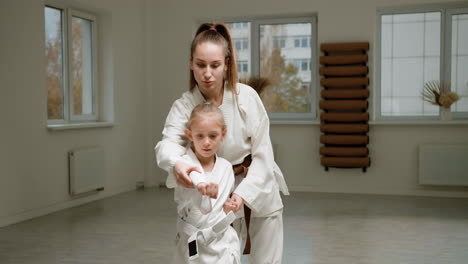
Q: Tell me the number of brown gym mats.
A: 11